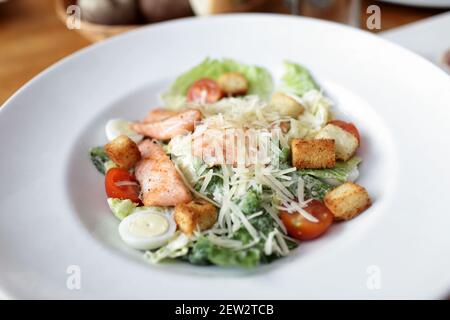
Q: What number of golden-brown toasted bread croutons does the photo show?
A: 7